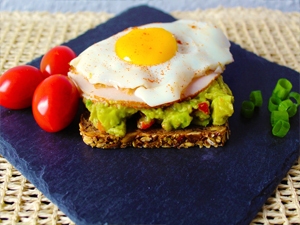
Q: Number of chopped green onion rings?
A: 8